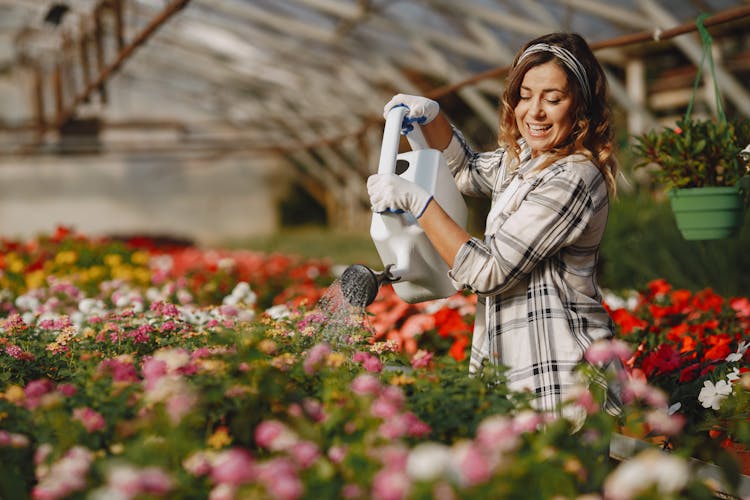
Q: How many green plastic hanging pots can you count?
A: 1